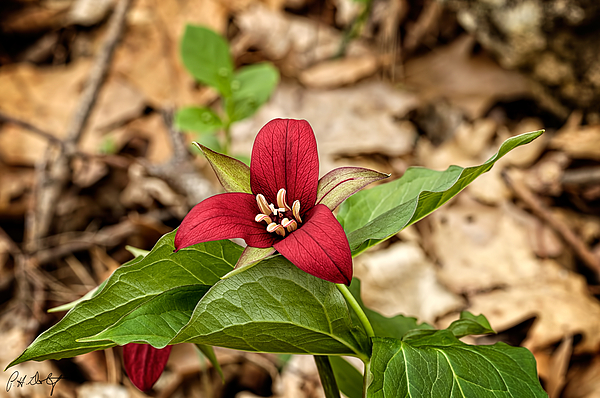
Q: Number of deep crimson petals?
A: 4